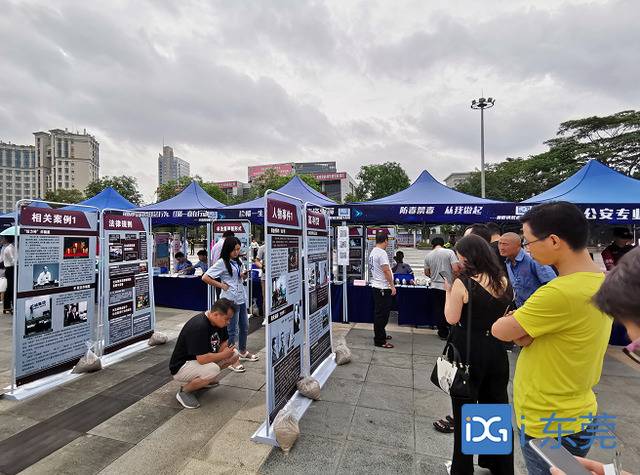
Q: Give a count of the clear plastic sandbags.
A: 5